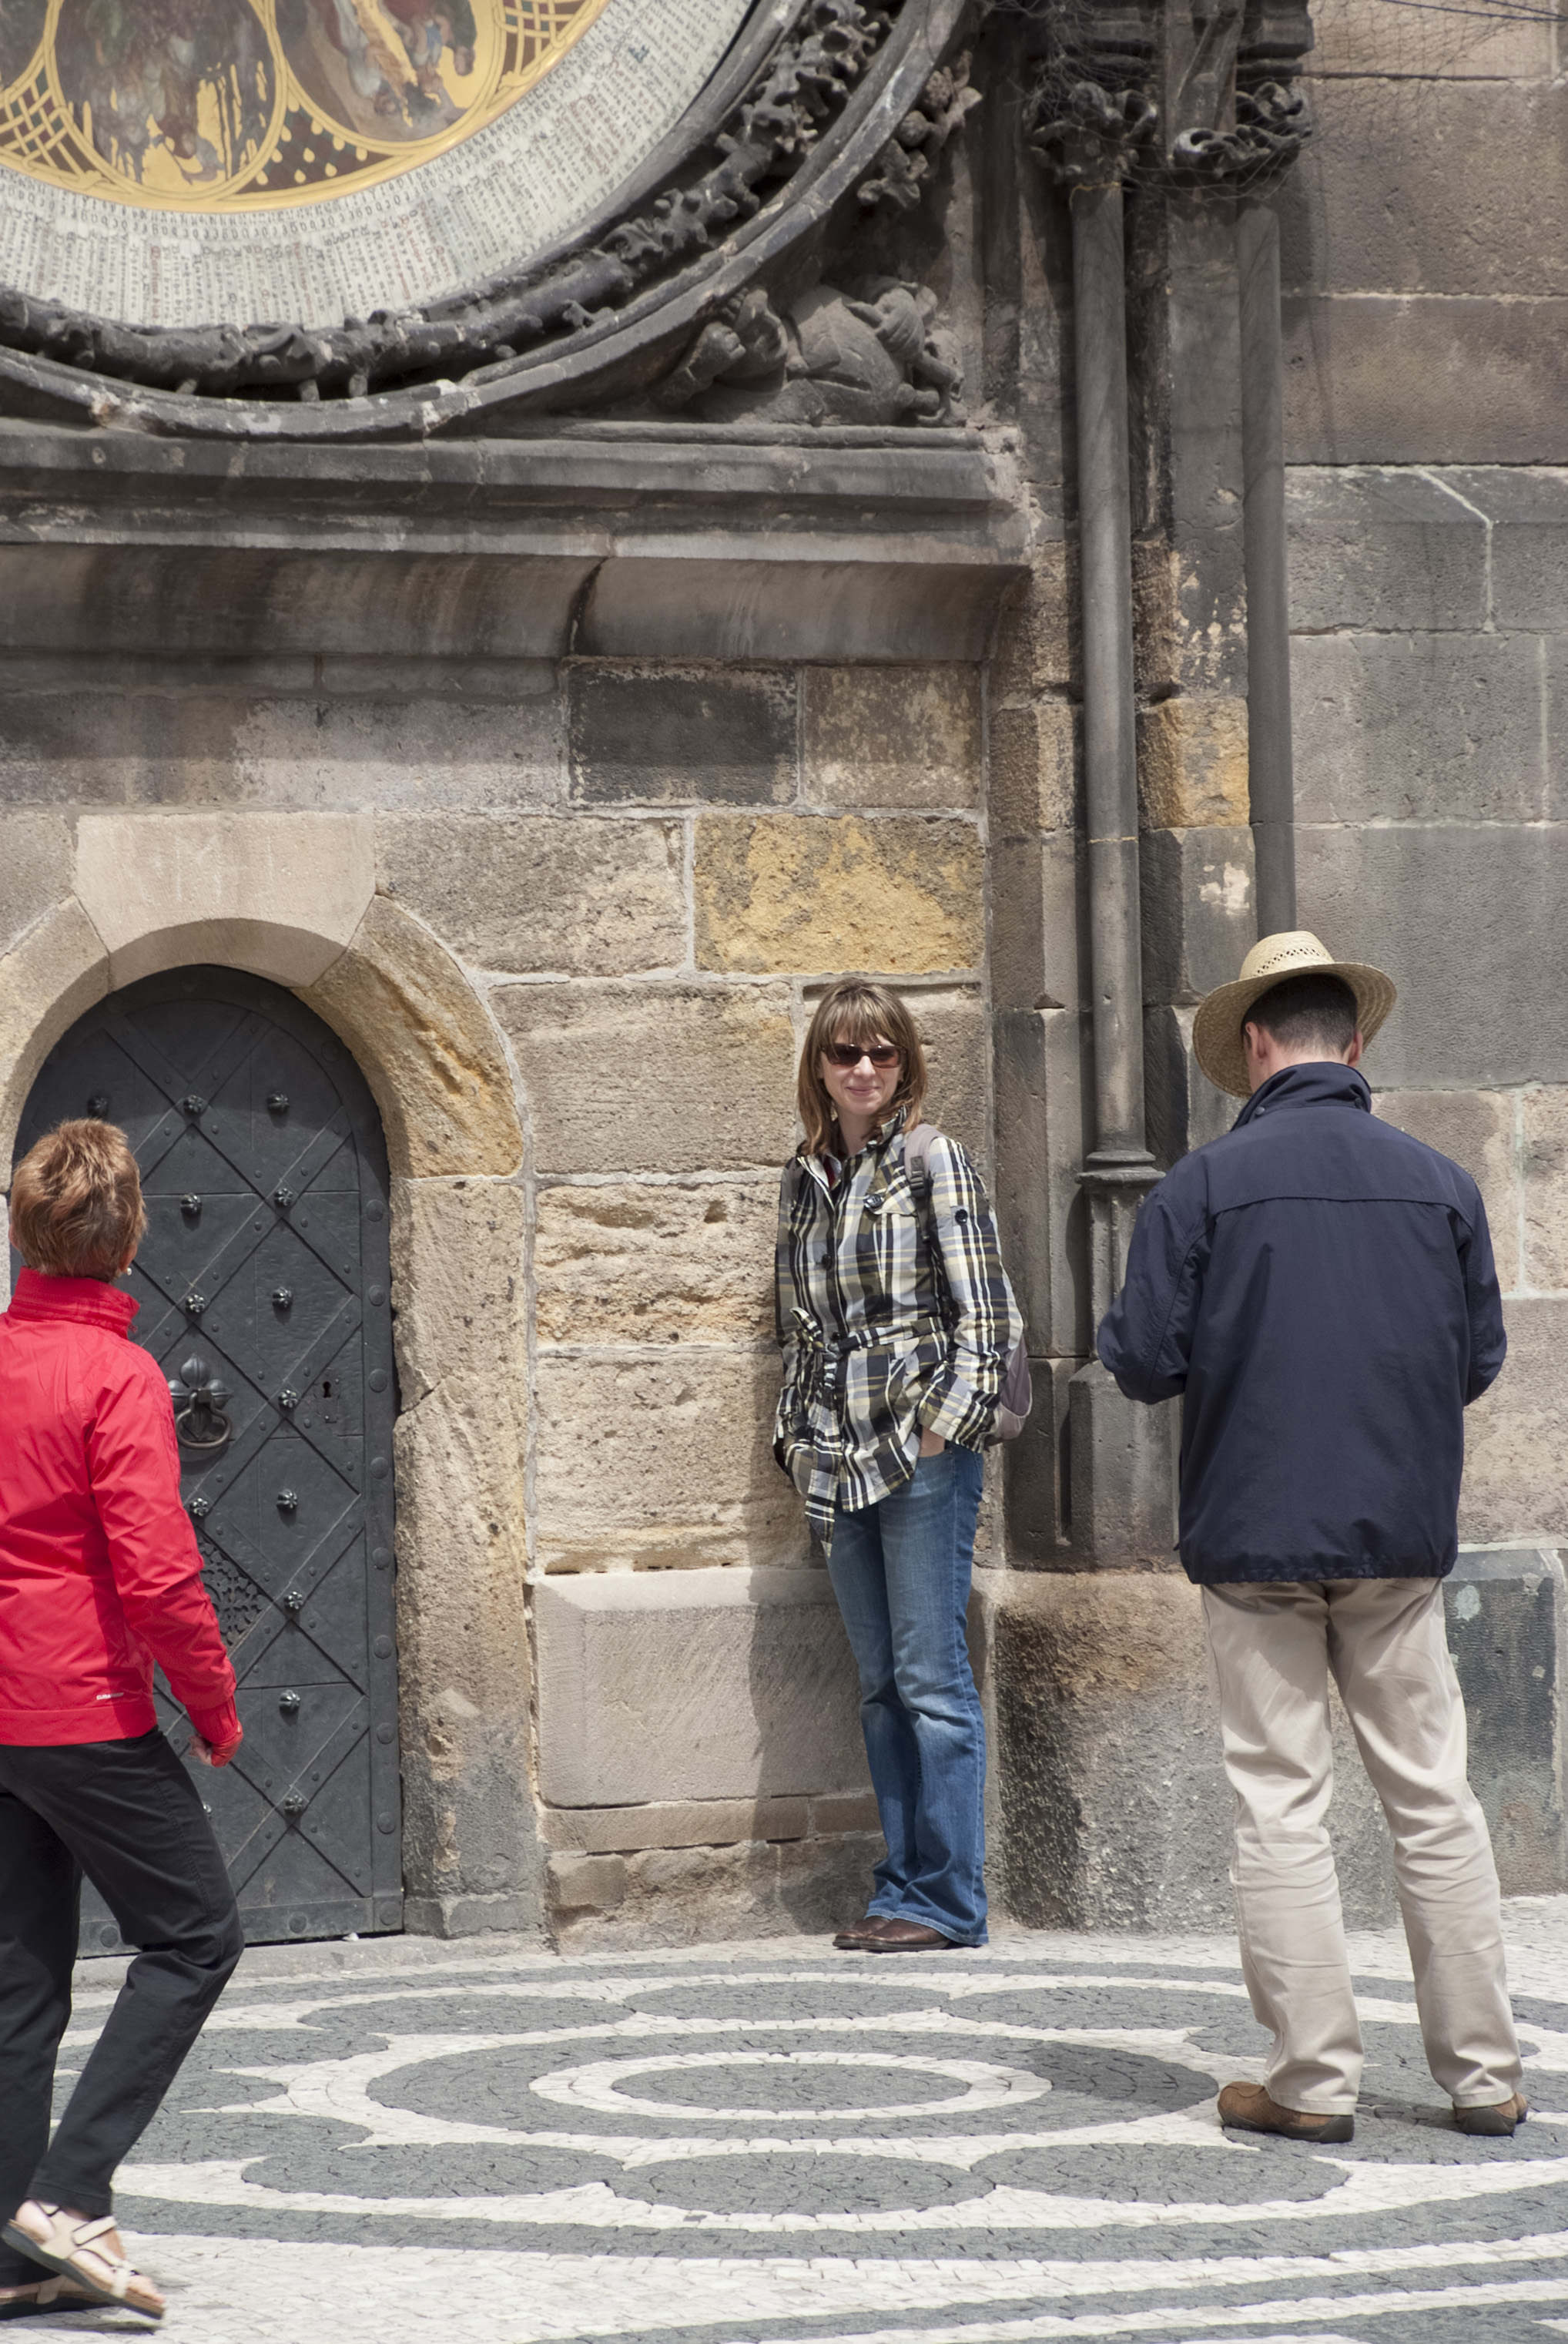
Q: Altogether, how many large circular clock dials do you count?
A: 1